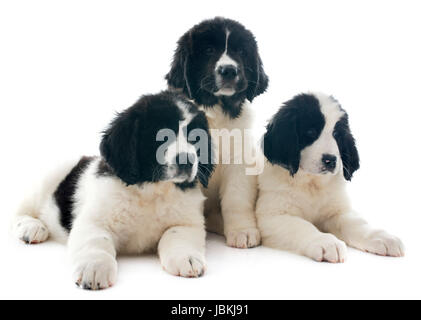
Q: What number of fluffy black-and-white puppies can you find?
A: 3